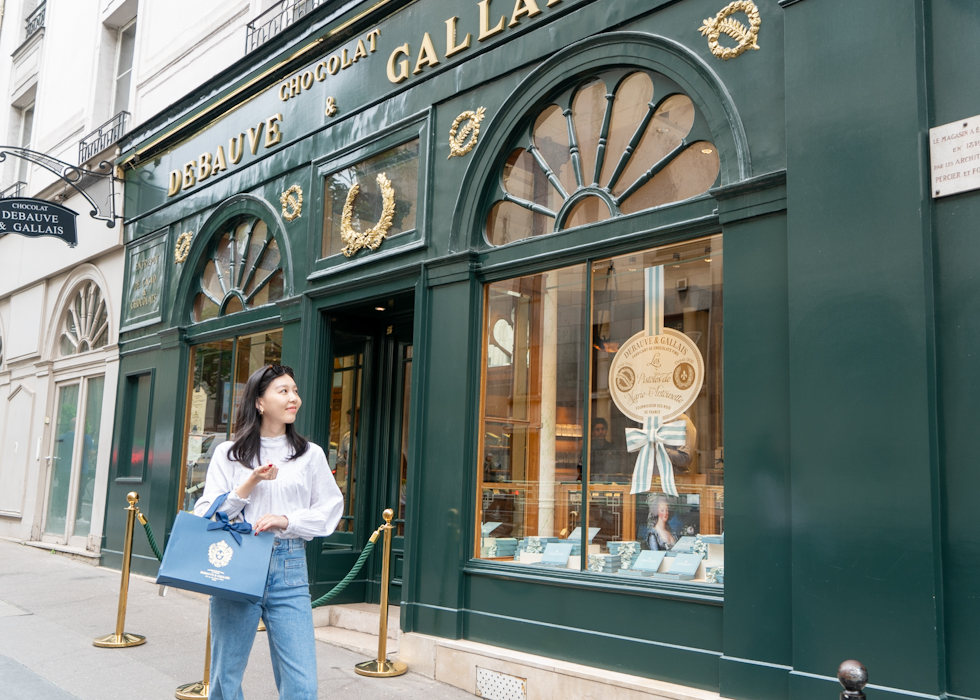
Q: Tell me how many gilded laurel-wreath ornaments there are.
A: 5